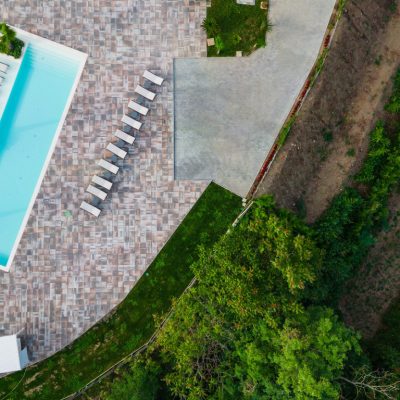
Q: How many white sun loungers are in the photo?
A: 10